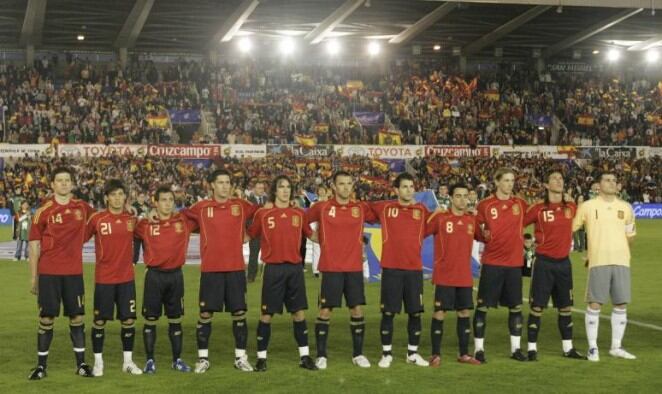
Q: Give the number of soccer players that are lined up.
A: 11